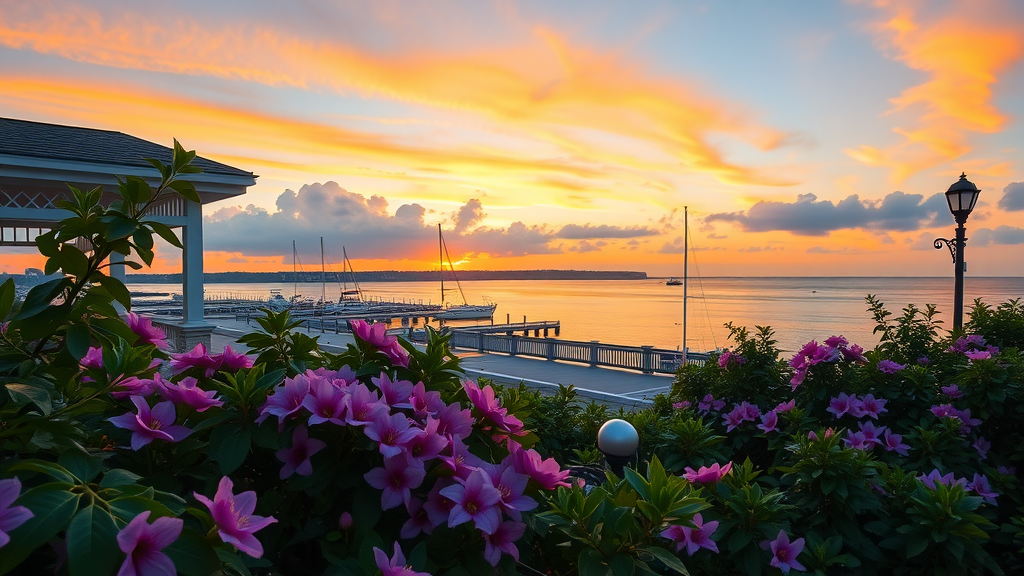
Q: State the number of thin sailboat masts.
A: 5